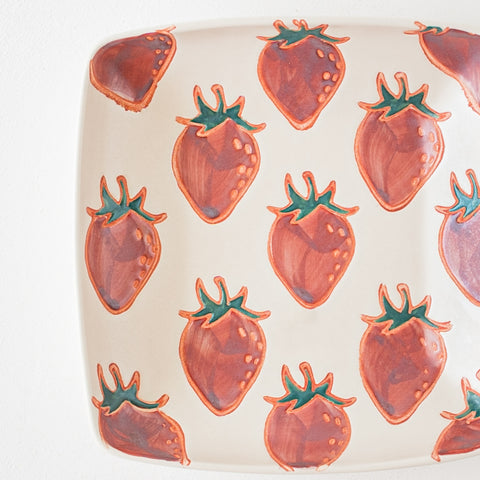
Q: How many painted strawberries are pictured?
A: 13